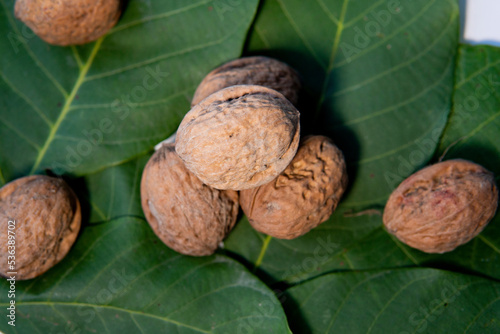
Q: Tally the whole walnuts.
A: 7